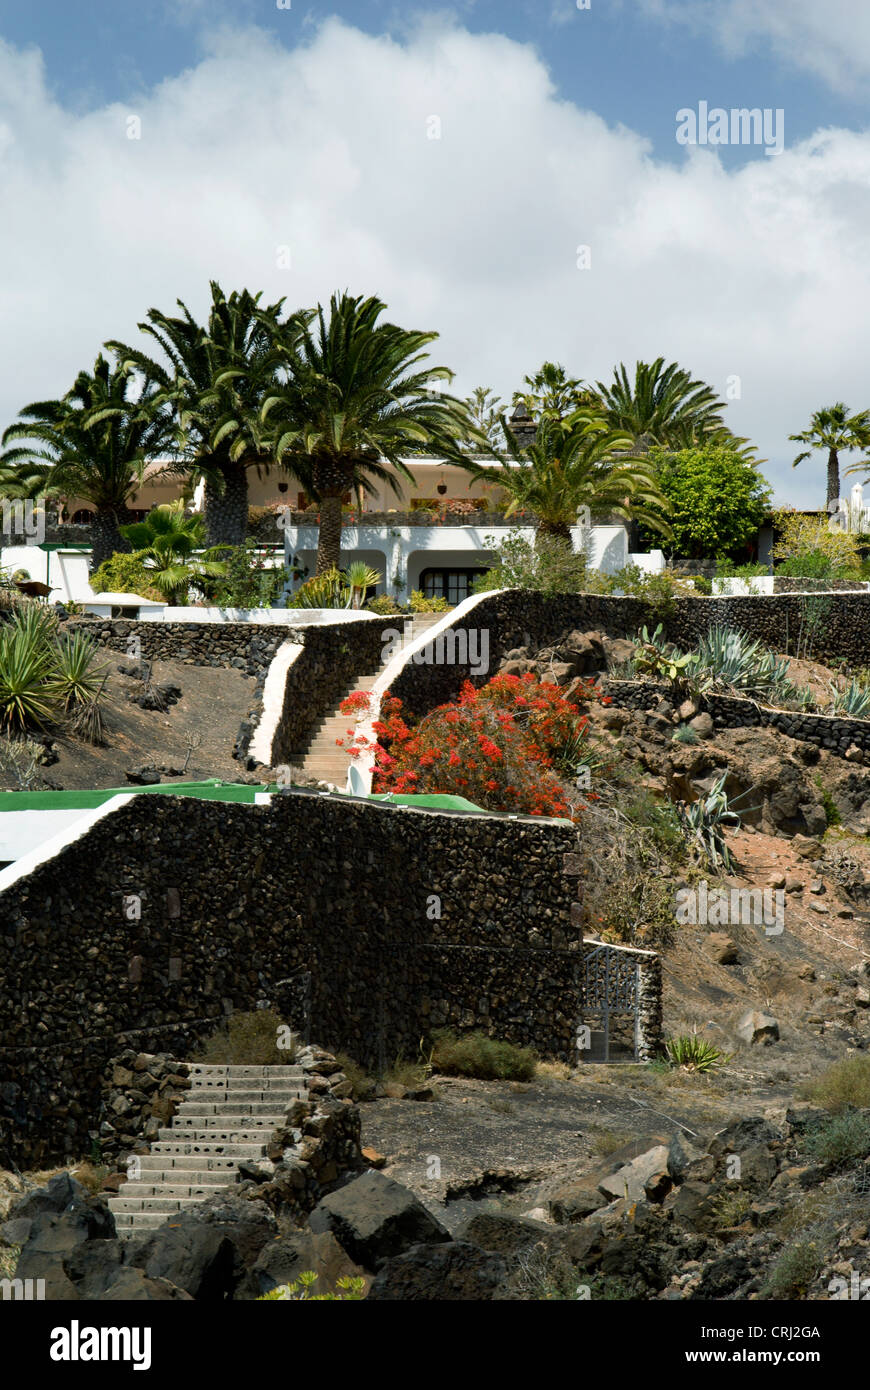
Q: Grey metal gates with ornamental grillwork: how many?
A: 1